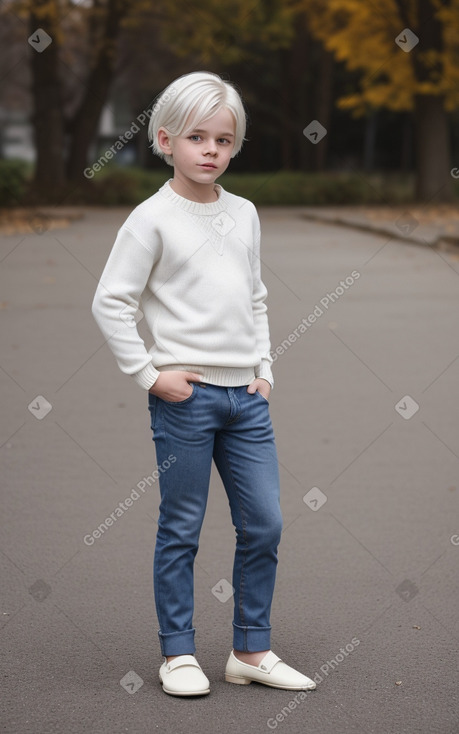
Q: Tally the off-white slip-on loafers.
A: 2